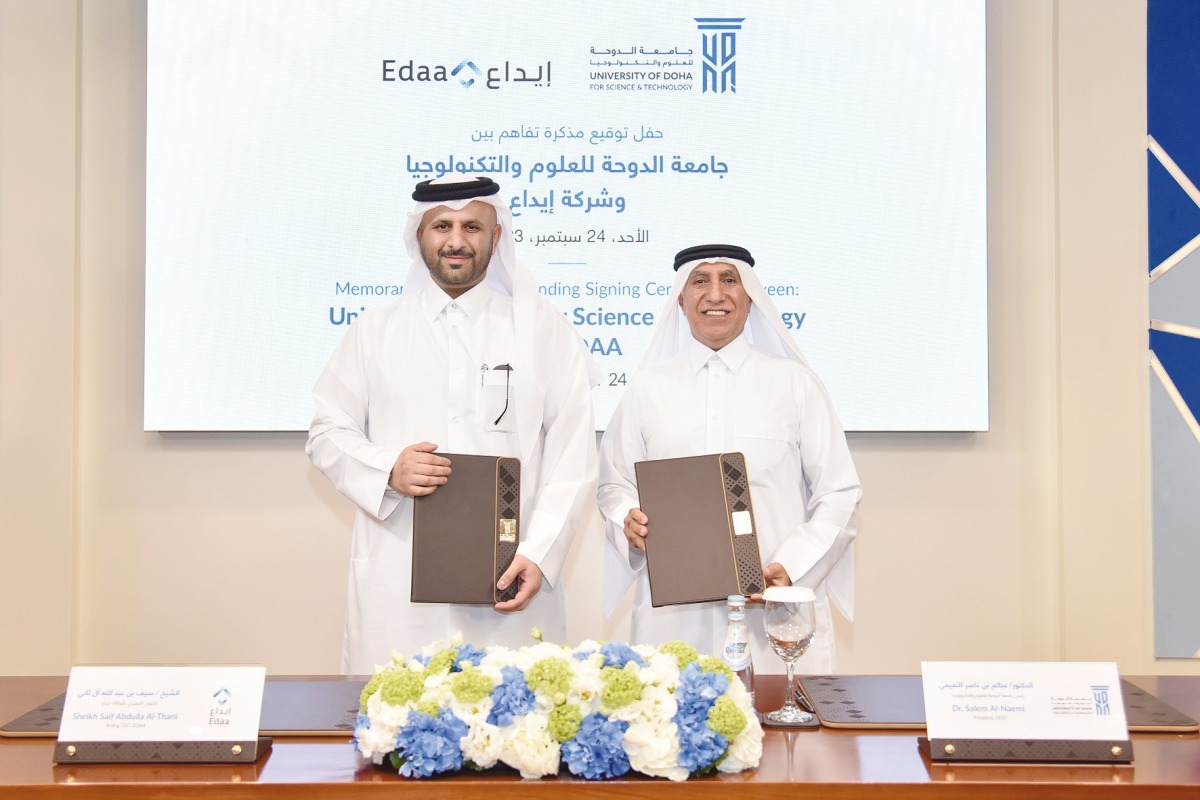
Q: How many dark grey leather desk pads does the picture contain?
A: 2